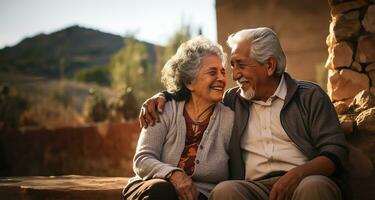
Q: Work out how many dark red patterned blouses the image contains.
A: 1